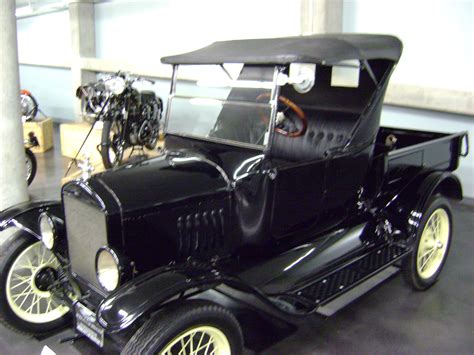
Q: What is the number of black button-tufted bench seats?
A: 1